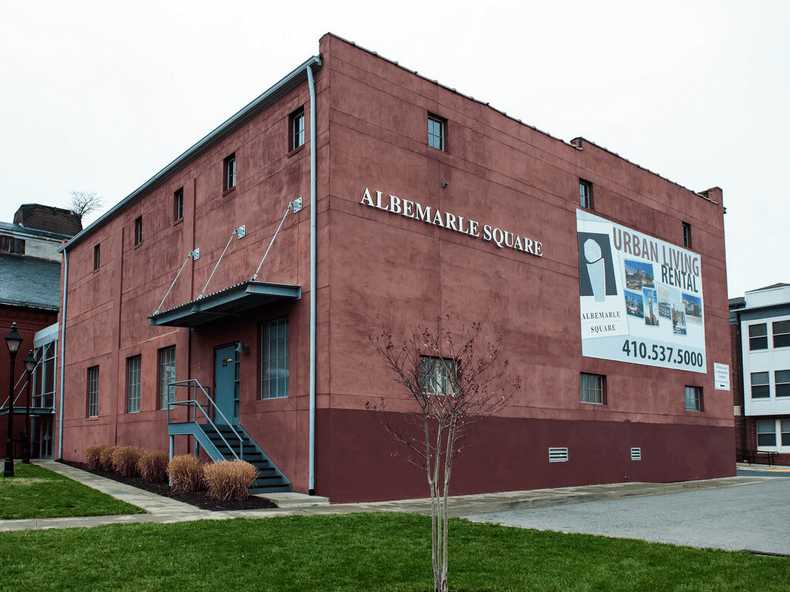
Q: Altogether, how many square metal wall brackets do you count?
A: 3